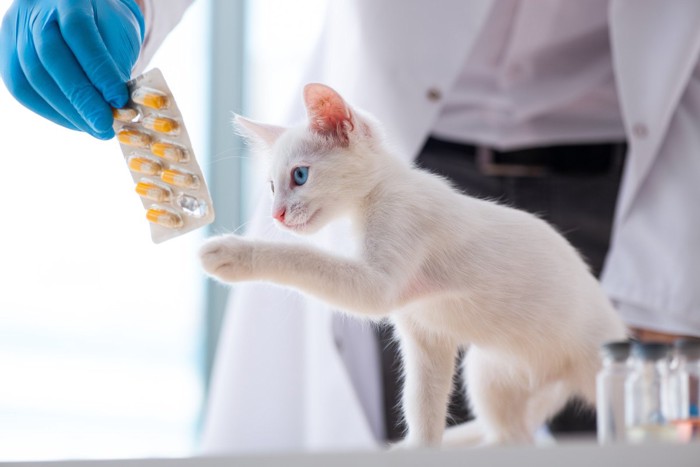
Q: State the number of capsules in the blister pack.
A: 9